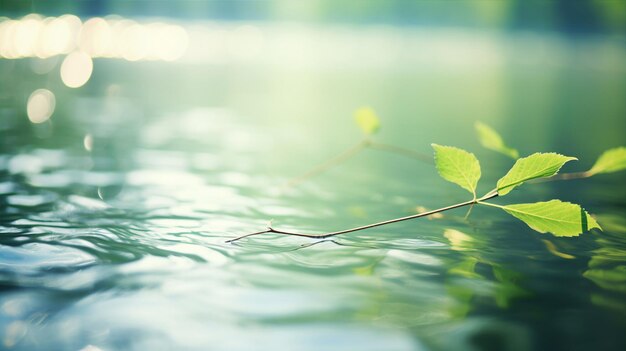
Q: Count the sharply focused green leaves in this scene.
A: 3